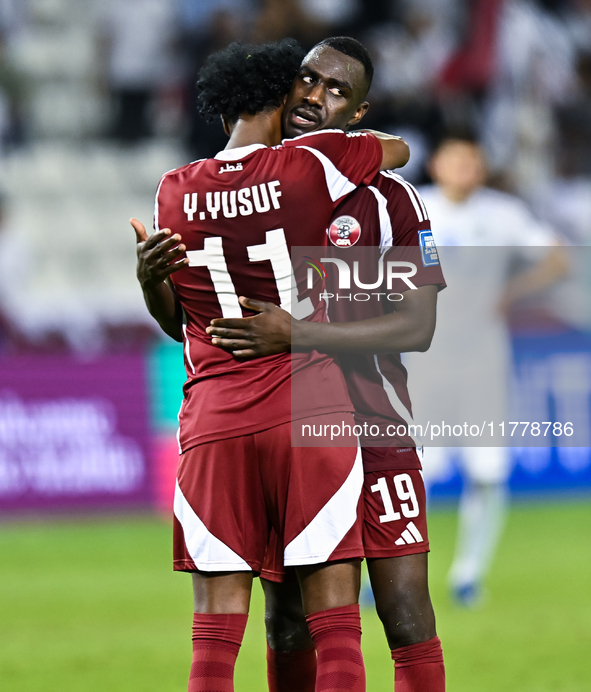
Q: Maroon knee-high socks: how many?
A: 4